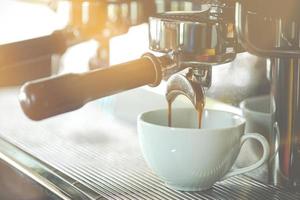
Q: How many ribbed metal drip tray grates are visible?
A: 1